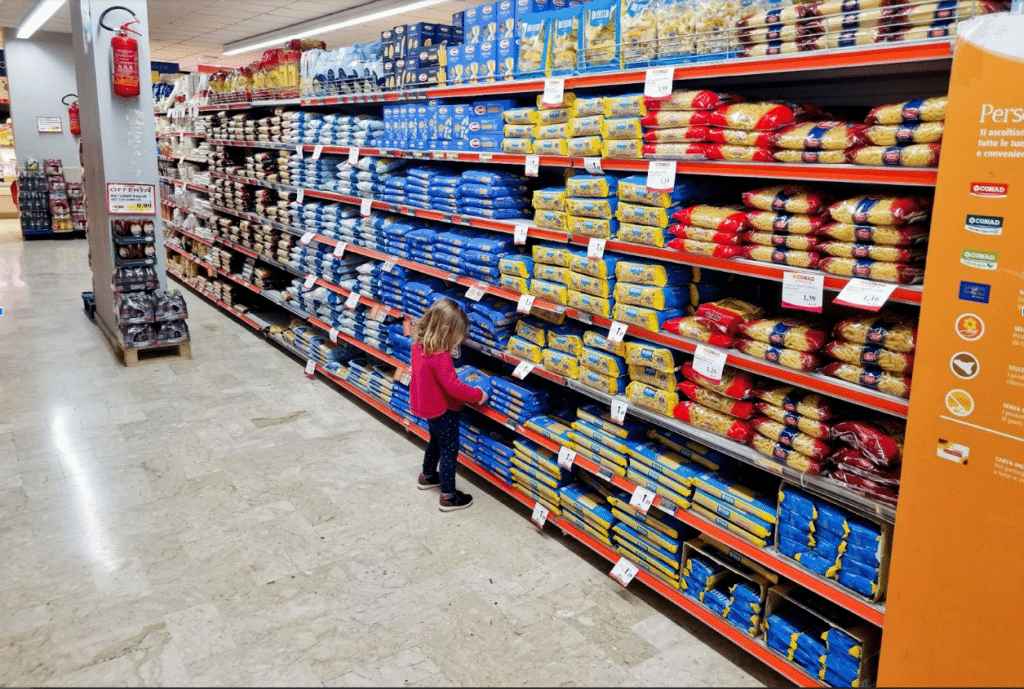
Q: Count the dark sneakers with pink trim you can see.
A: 2